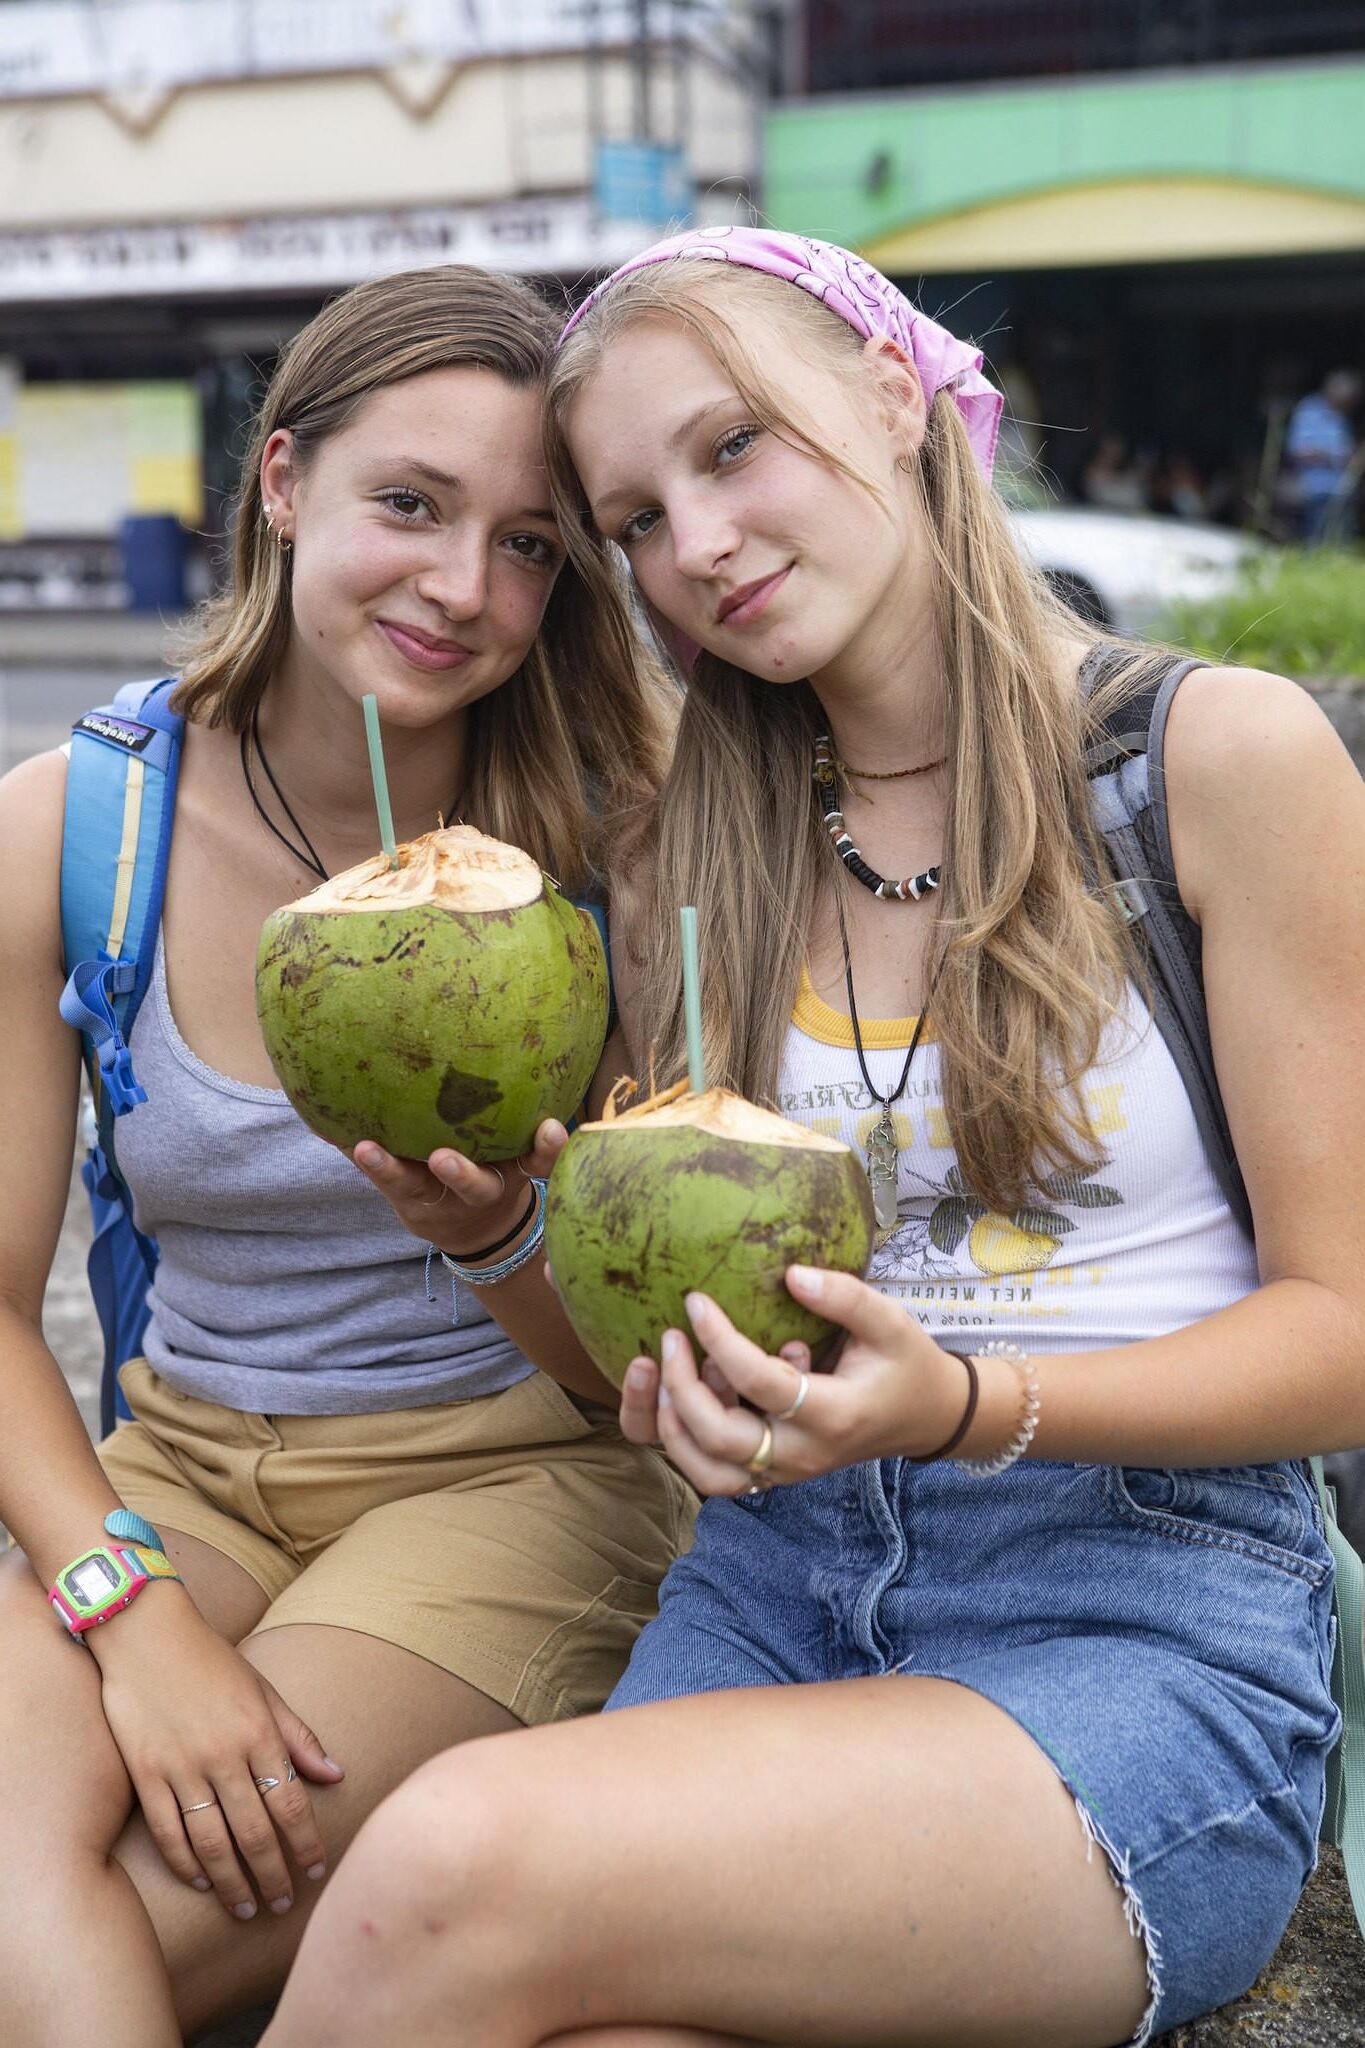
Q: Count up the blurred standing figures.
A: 1